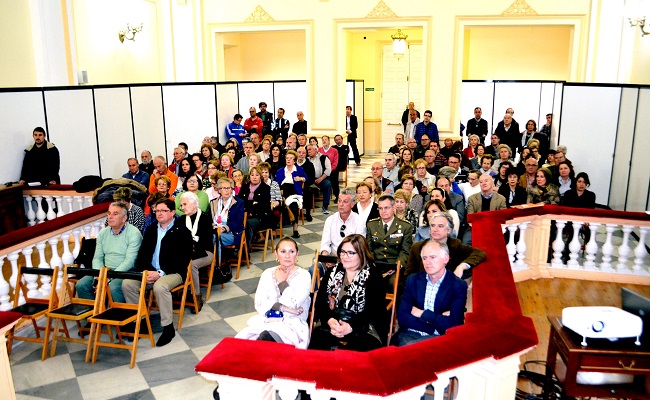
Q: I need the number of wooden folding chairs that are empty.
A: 3